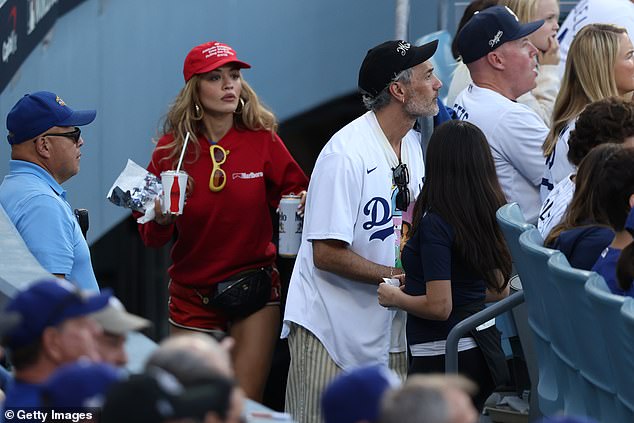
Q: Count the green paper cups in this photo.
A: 0